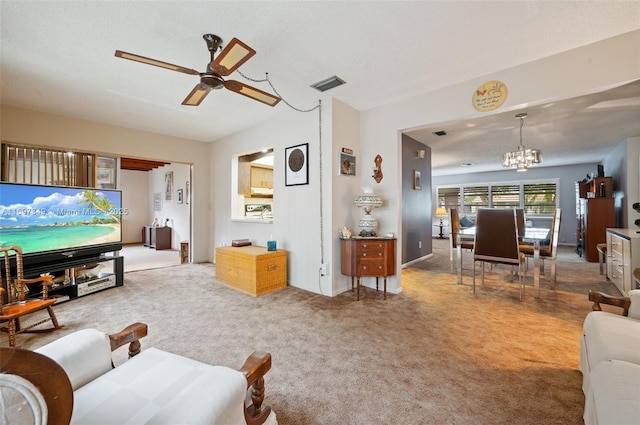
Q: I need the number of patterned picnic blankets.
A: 0